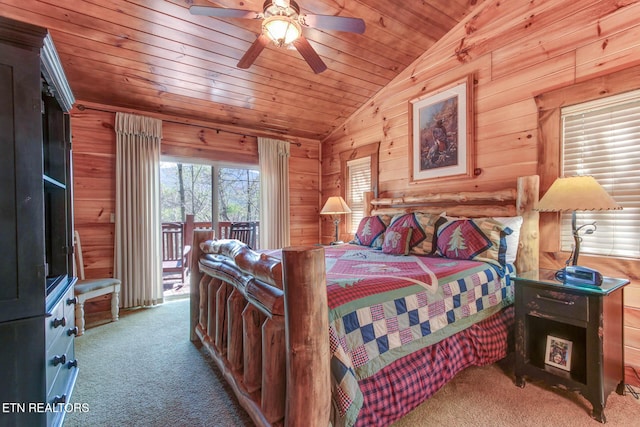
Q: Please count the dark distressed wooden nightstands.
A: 1